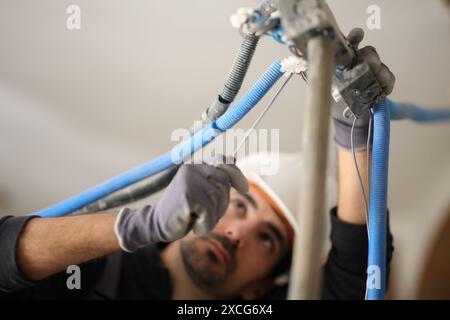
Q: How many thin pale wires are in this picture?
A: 2